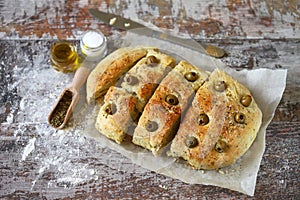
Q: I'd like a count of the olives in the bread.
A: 12